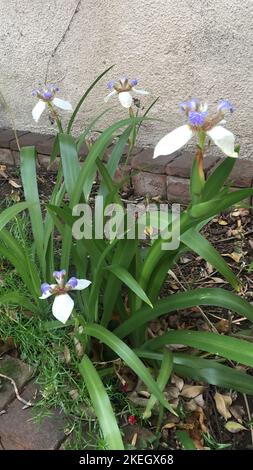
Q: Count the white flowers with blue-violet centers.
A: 4